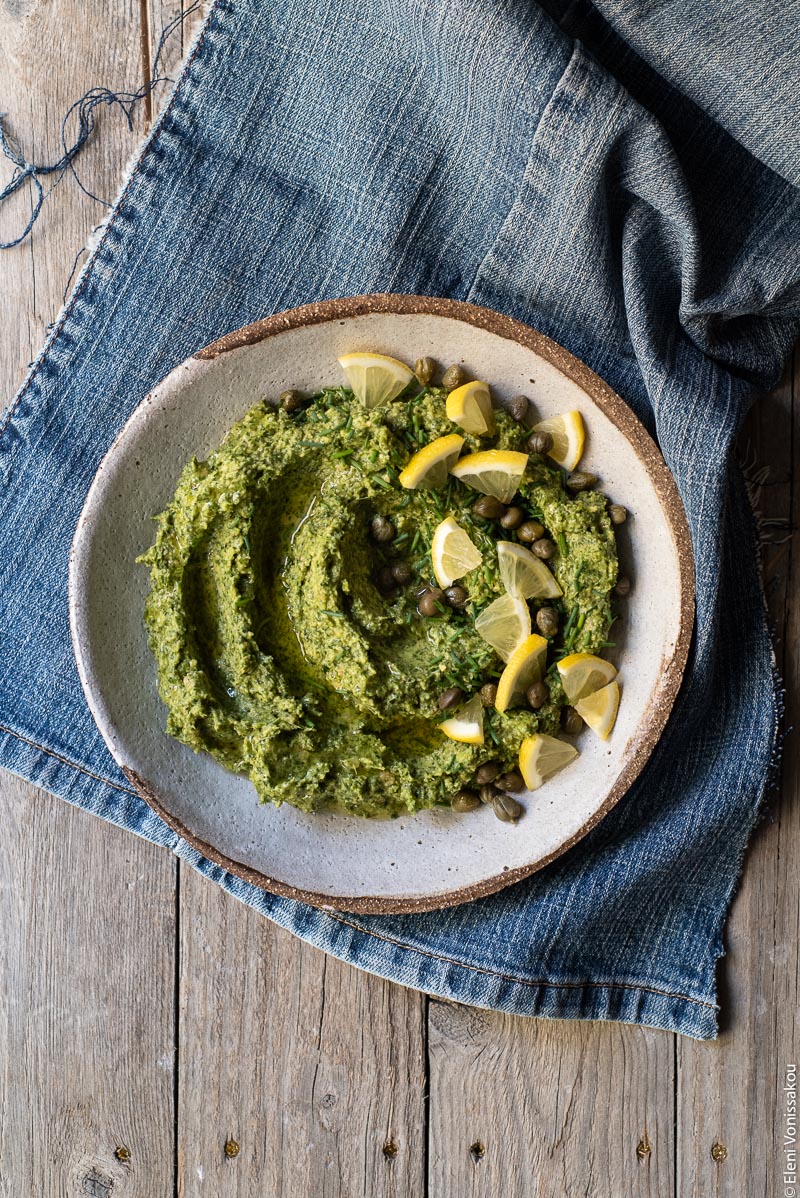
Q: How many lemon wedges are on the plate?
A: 13